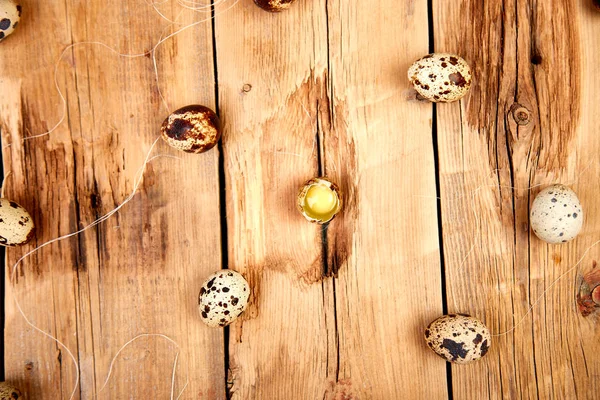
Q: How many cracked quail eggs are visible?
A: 1